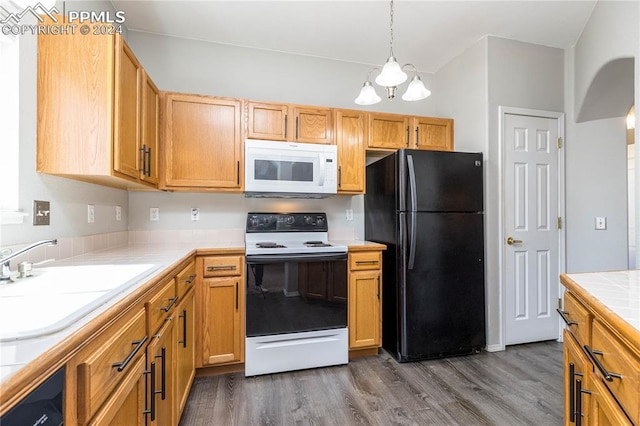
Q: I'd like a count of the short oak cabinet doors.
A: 4